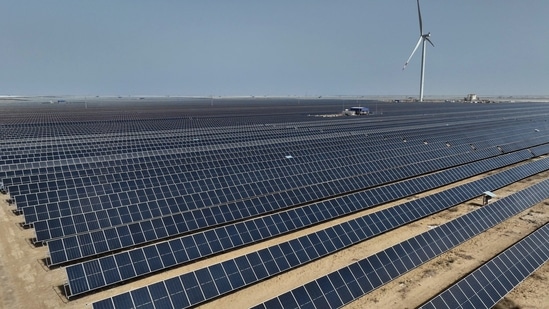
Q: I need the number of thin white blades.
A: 3